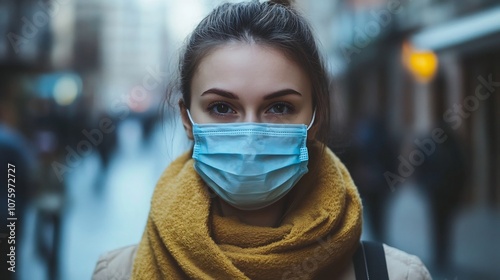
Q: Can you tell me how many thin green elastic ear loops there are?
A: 0